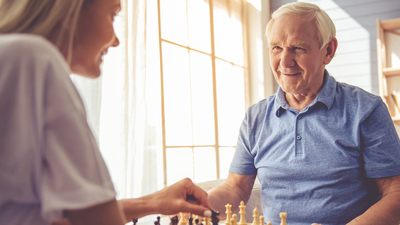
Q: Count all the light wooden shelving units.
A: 1